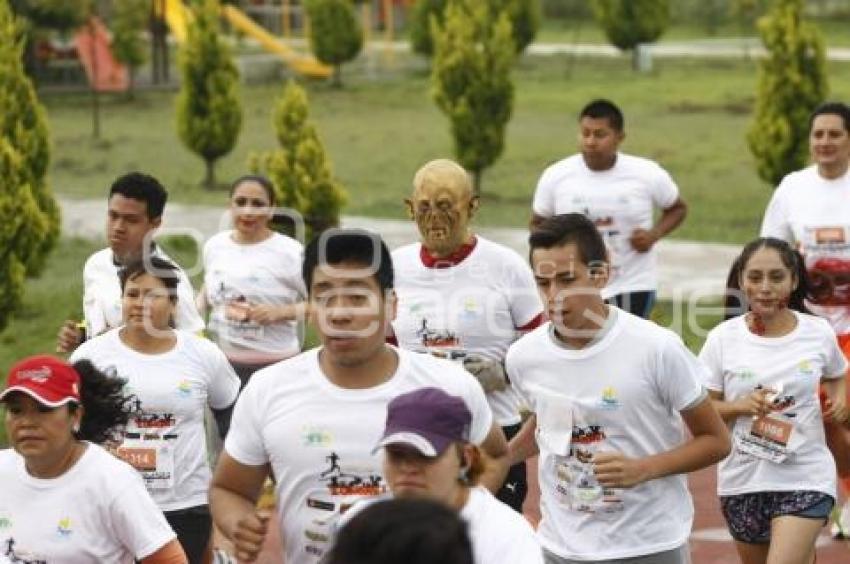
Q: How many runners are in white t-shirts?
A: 11